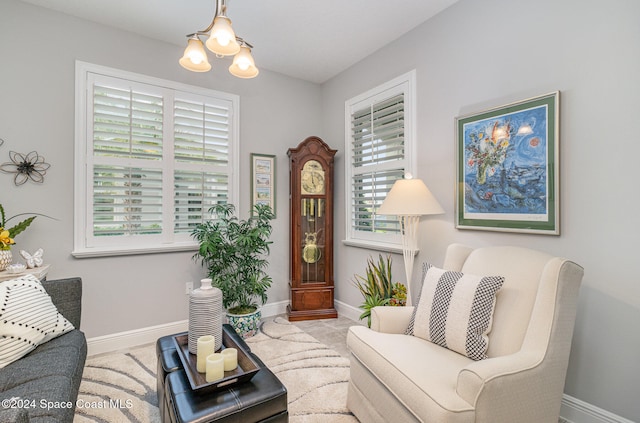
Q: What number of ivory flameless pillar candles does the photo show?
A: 3